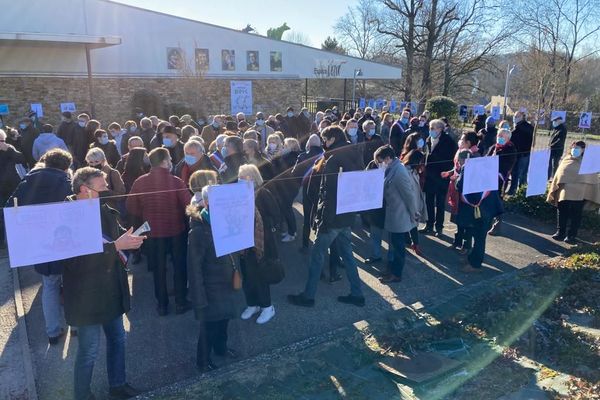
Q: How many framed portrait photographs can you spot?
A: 5